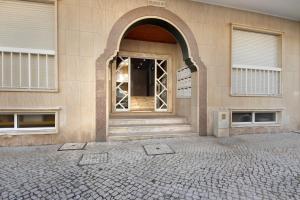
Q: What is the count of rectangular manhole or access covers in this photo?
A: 3